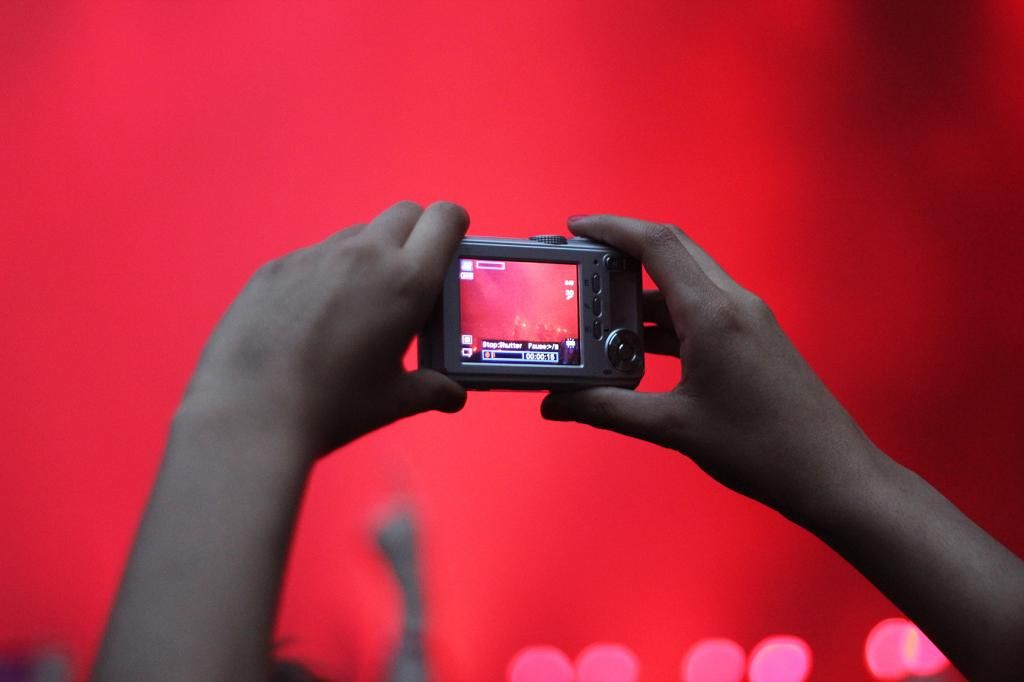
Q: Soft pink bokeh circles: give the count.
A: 6